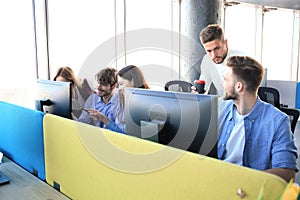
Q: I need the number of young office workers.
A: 5